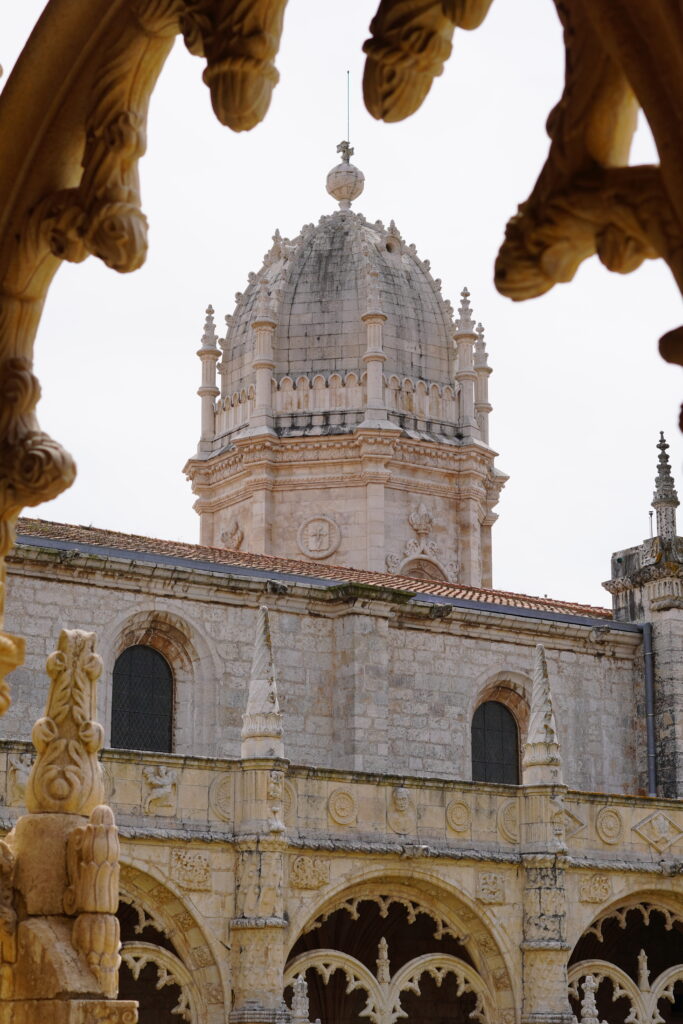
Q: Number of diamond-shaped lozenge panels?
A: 2